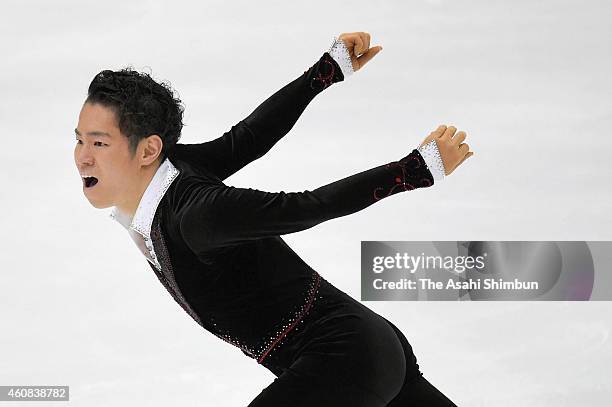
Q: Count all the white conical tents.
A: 0